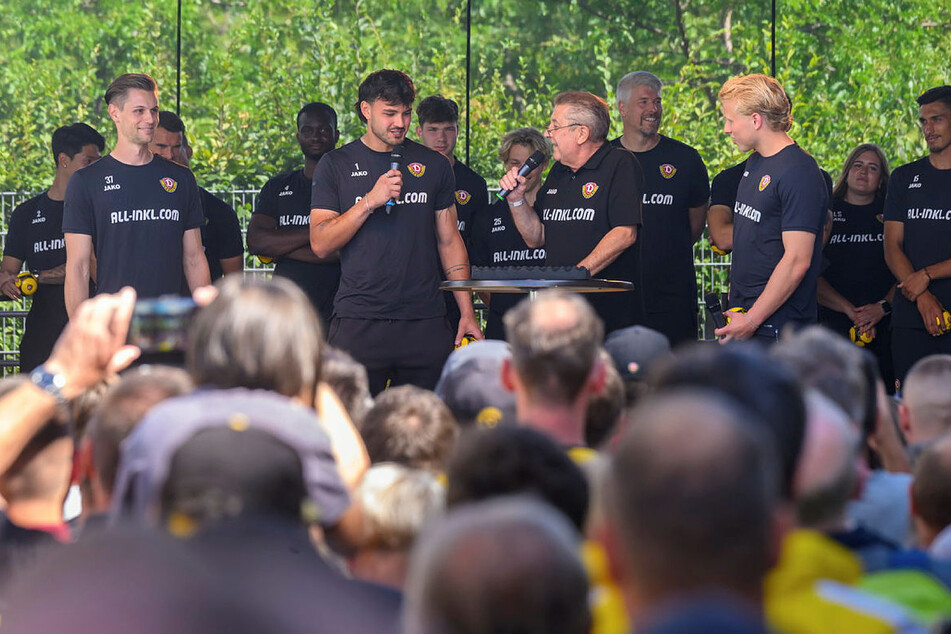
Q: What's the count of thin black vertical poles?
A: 3